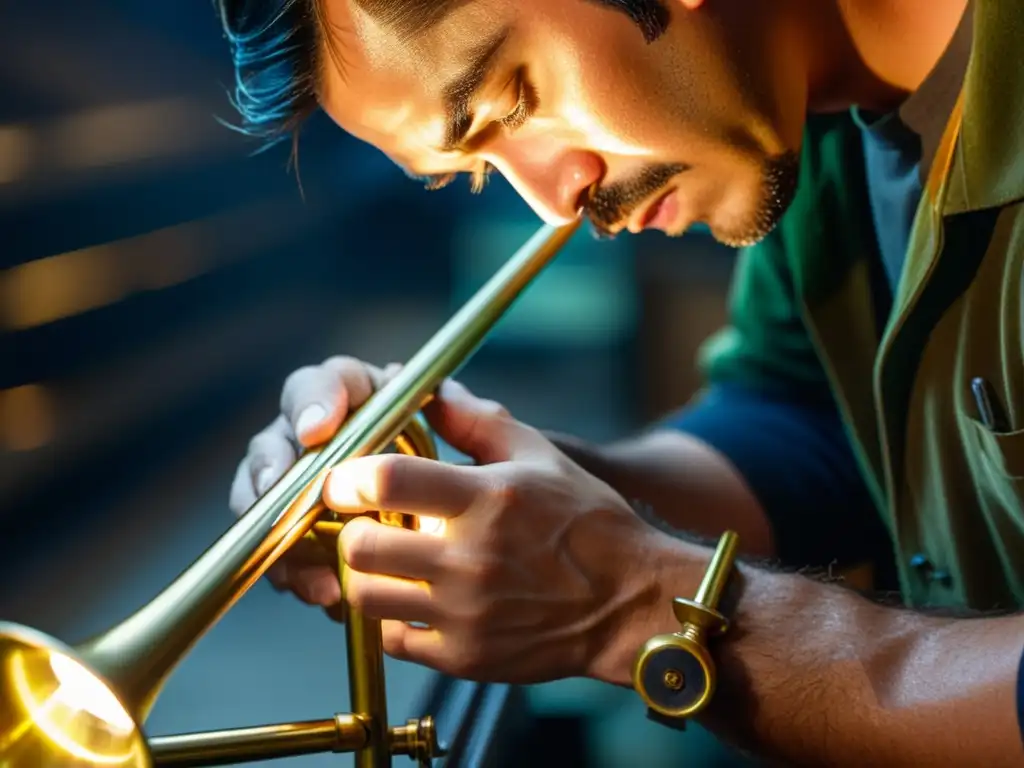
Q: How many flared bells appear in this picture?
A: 1